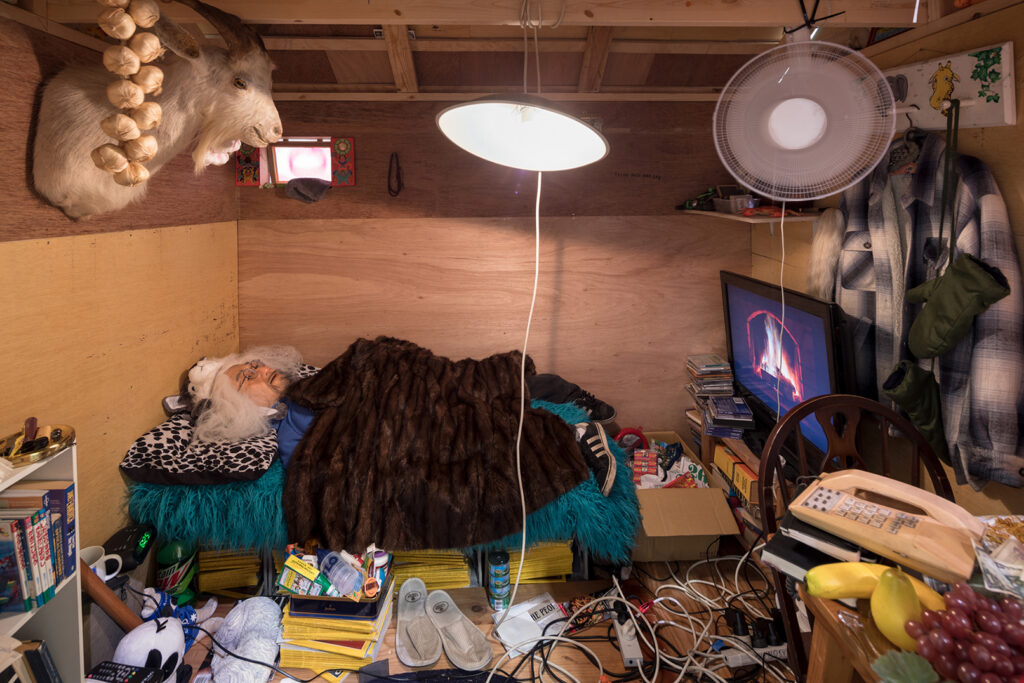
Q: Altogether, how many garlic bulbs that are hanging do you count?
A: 12